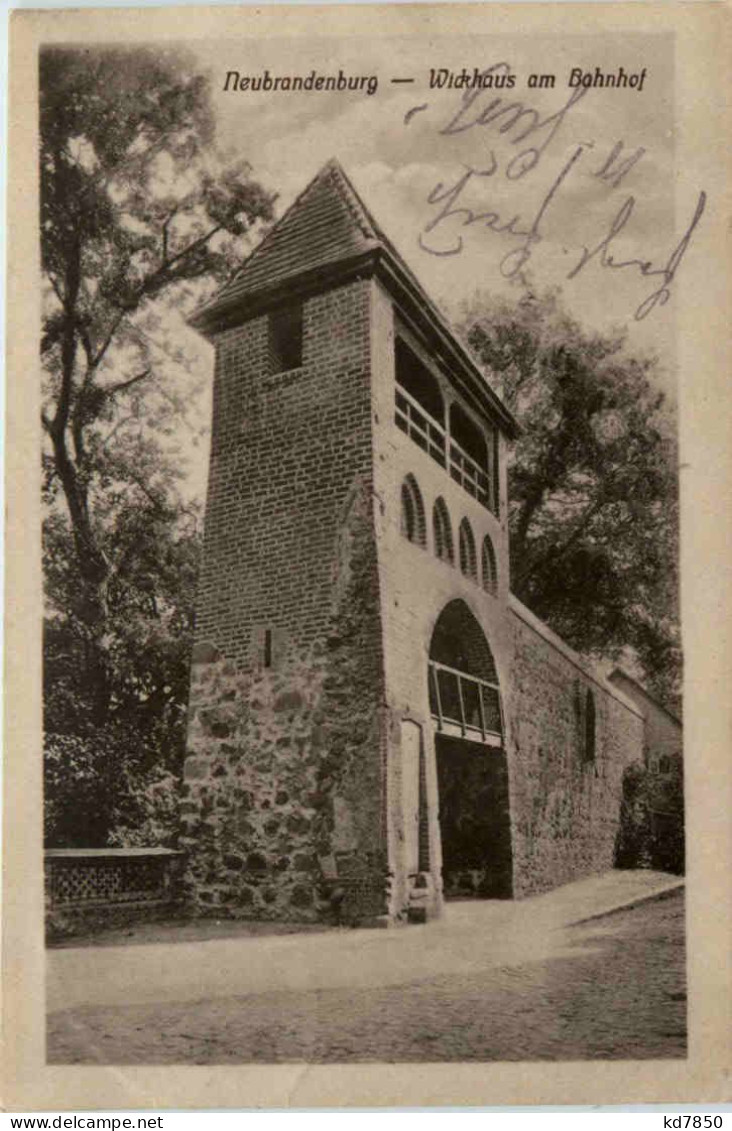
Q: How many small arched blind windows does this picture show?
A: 4